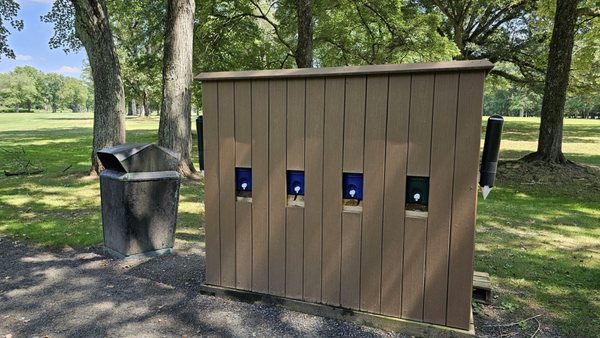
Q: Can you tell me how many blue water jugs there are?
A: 3